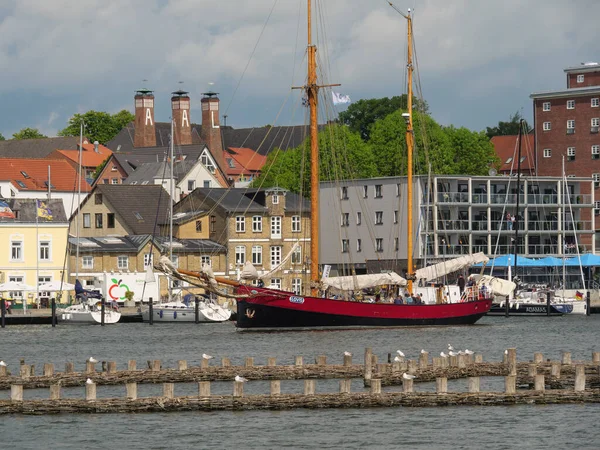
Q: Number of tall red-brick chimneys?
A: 3